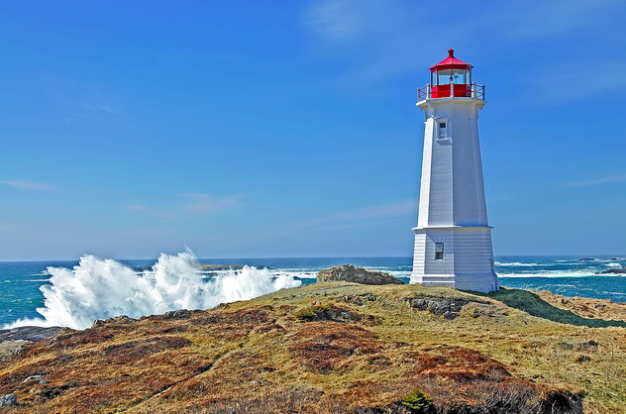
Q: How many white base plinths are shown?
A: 1